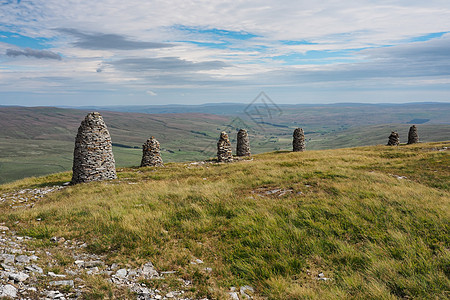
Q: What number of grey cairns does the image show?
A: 7